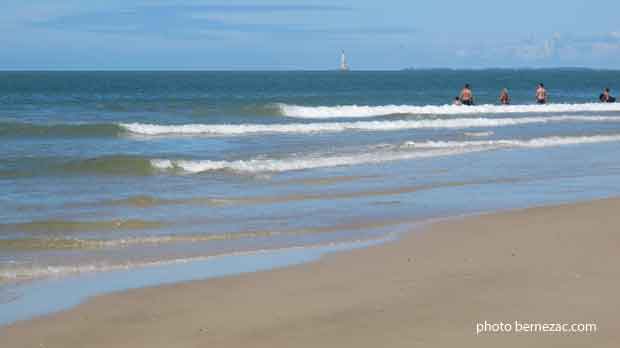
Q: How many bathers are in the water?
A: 5